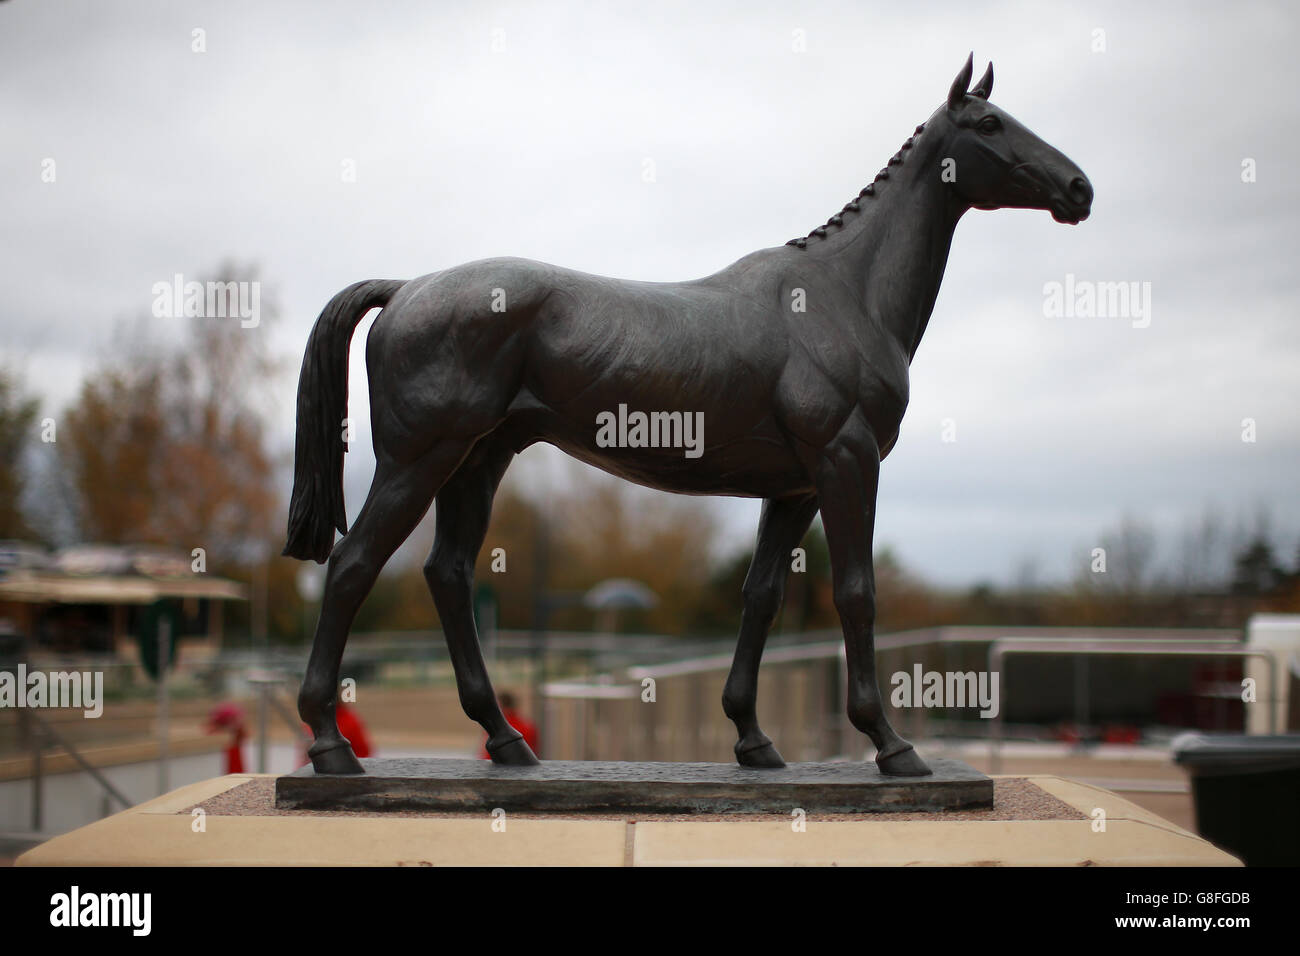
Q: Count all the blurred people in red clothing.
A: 3